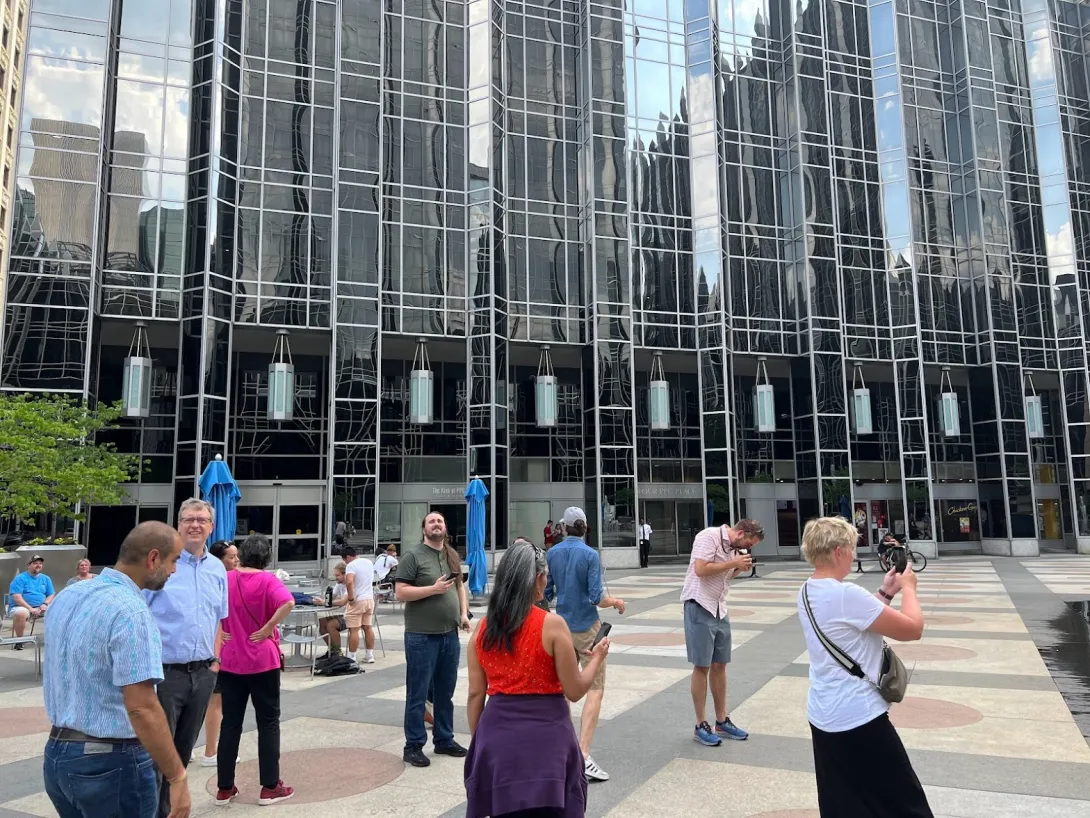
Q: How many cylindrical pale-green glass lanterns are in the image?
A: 9